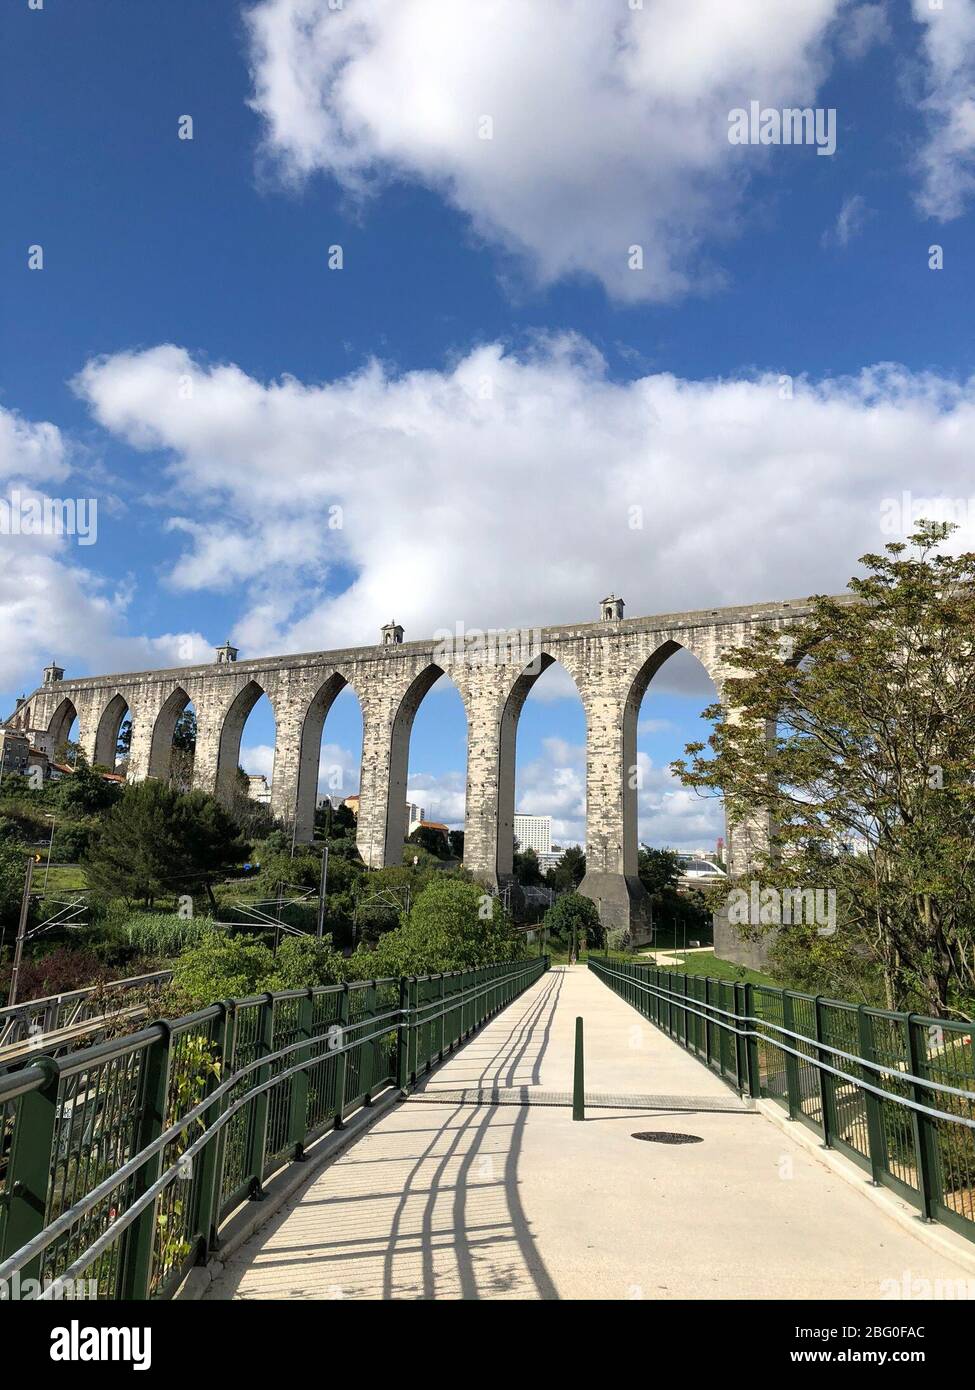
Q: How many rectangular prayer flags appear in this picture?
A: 0